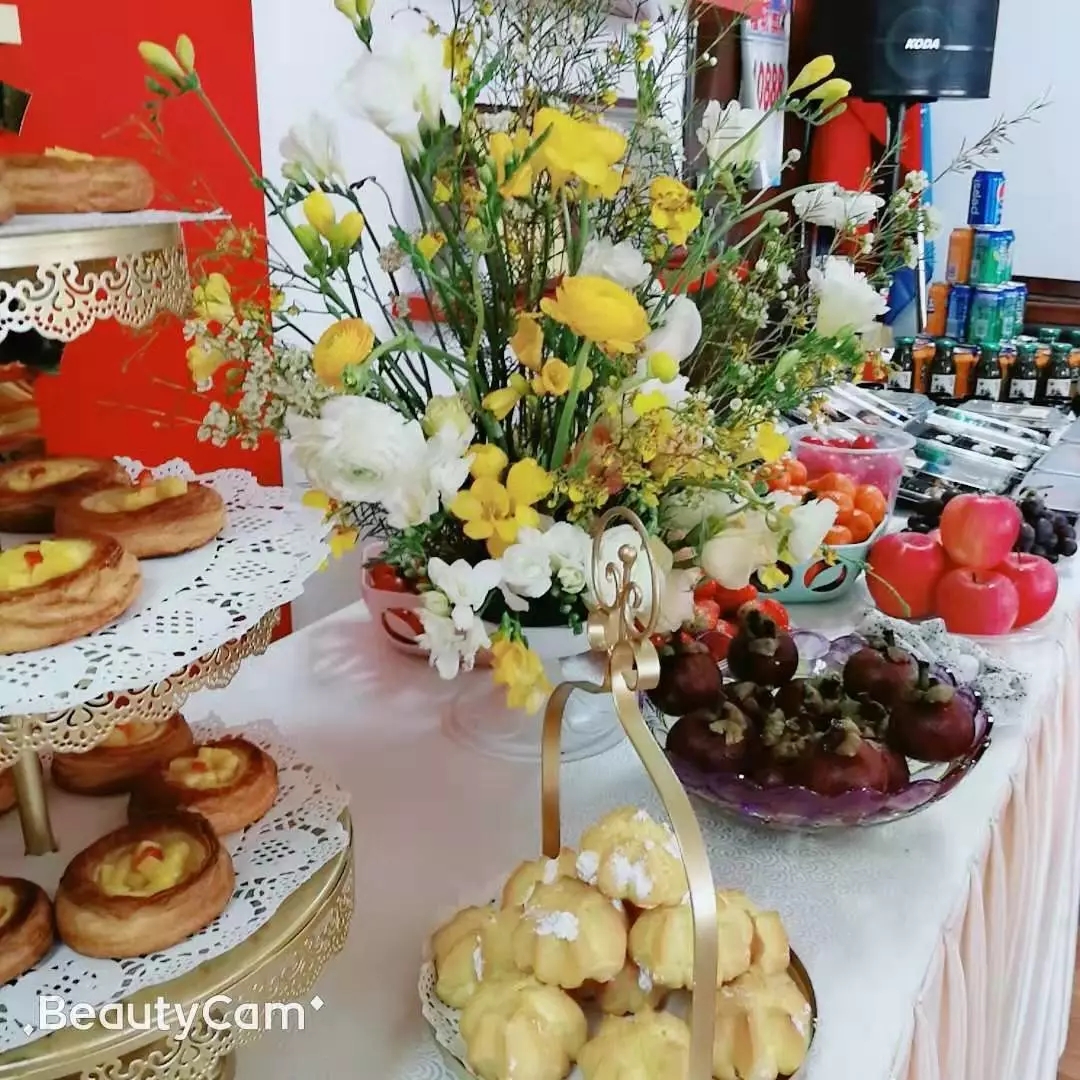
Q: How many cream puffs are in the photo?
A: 10